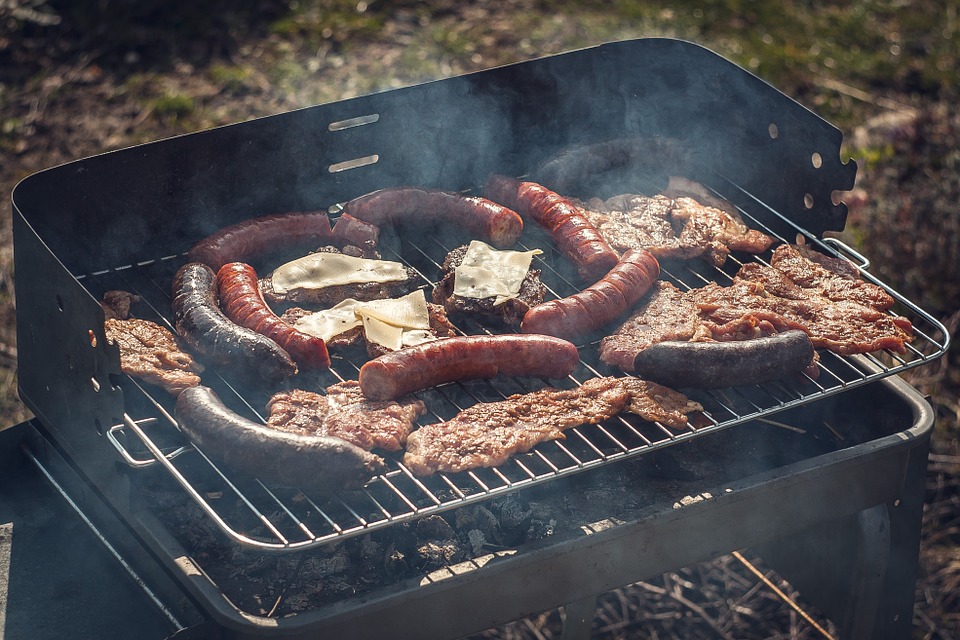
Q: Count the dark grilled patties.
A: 3